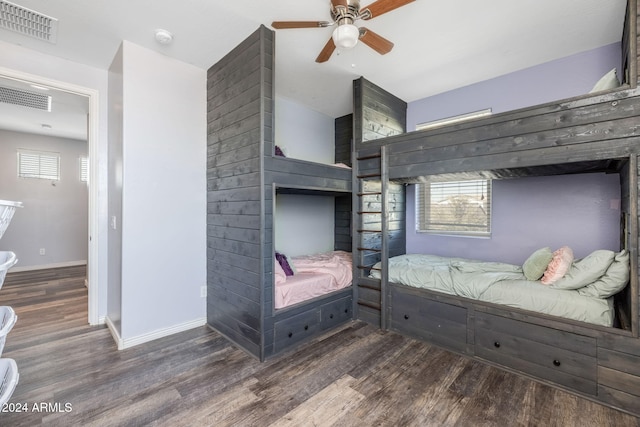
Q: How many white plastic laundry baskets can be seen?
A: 4